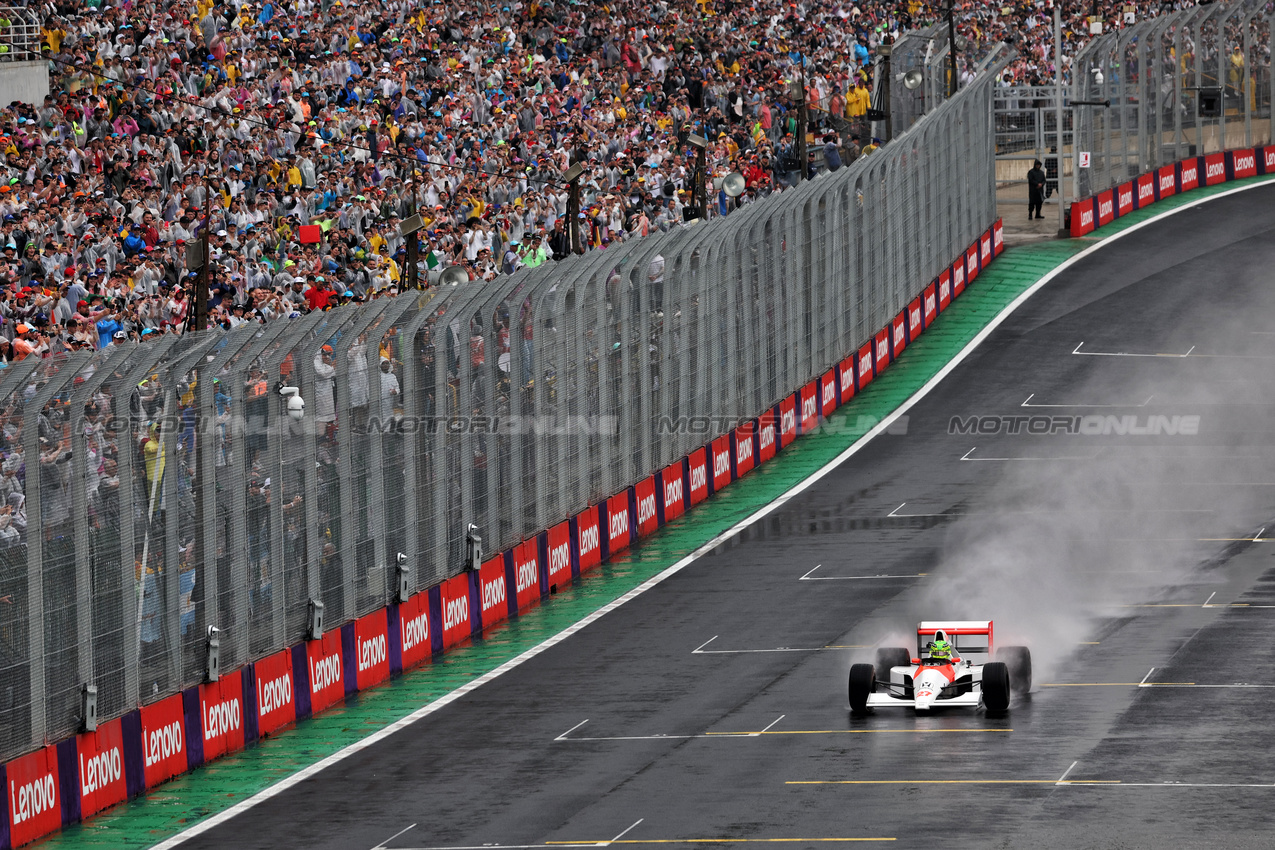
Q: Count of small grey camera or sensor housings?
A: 5